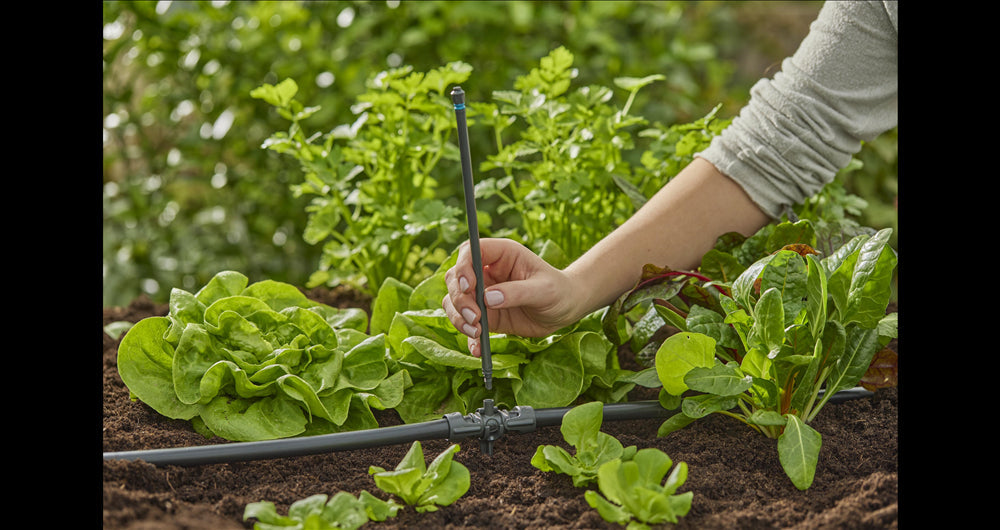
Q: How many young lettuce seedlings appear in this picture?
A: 4